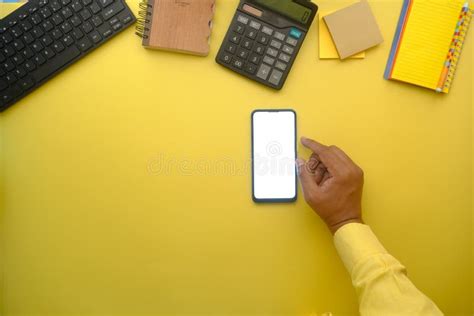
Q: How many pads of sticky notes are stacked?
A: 2